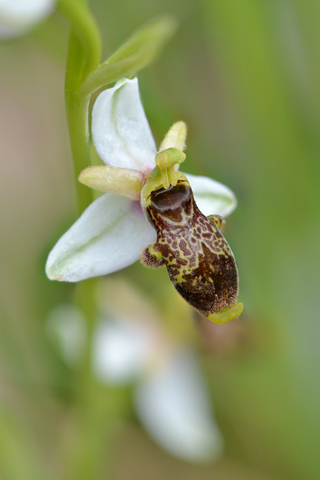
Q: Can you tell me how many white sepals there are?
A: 3